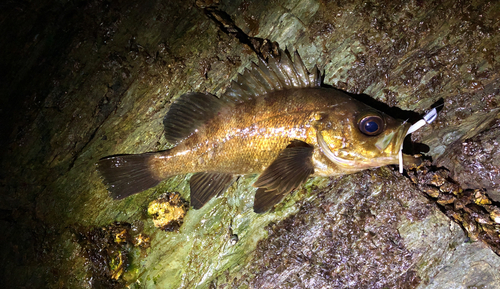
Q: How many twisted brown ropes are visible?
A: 0